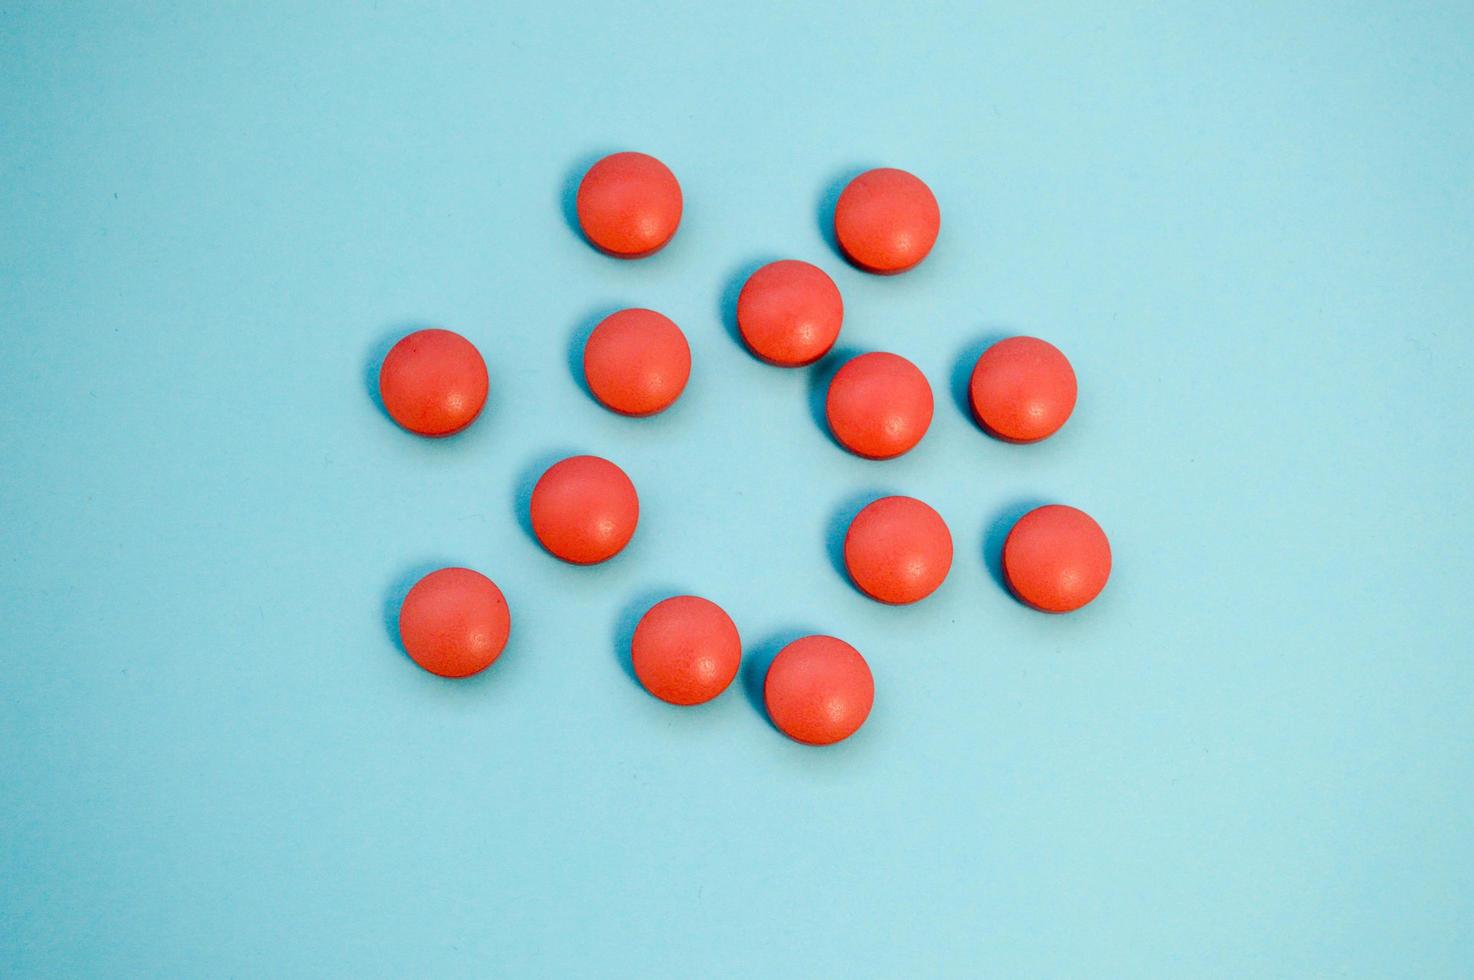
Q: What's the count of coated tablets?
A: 13